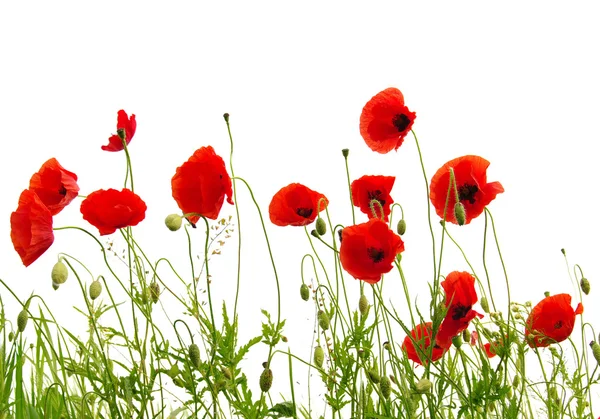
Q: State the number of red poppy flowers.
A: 13